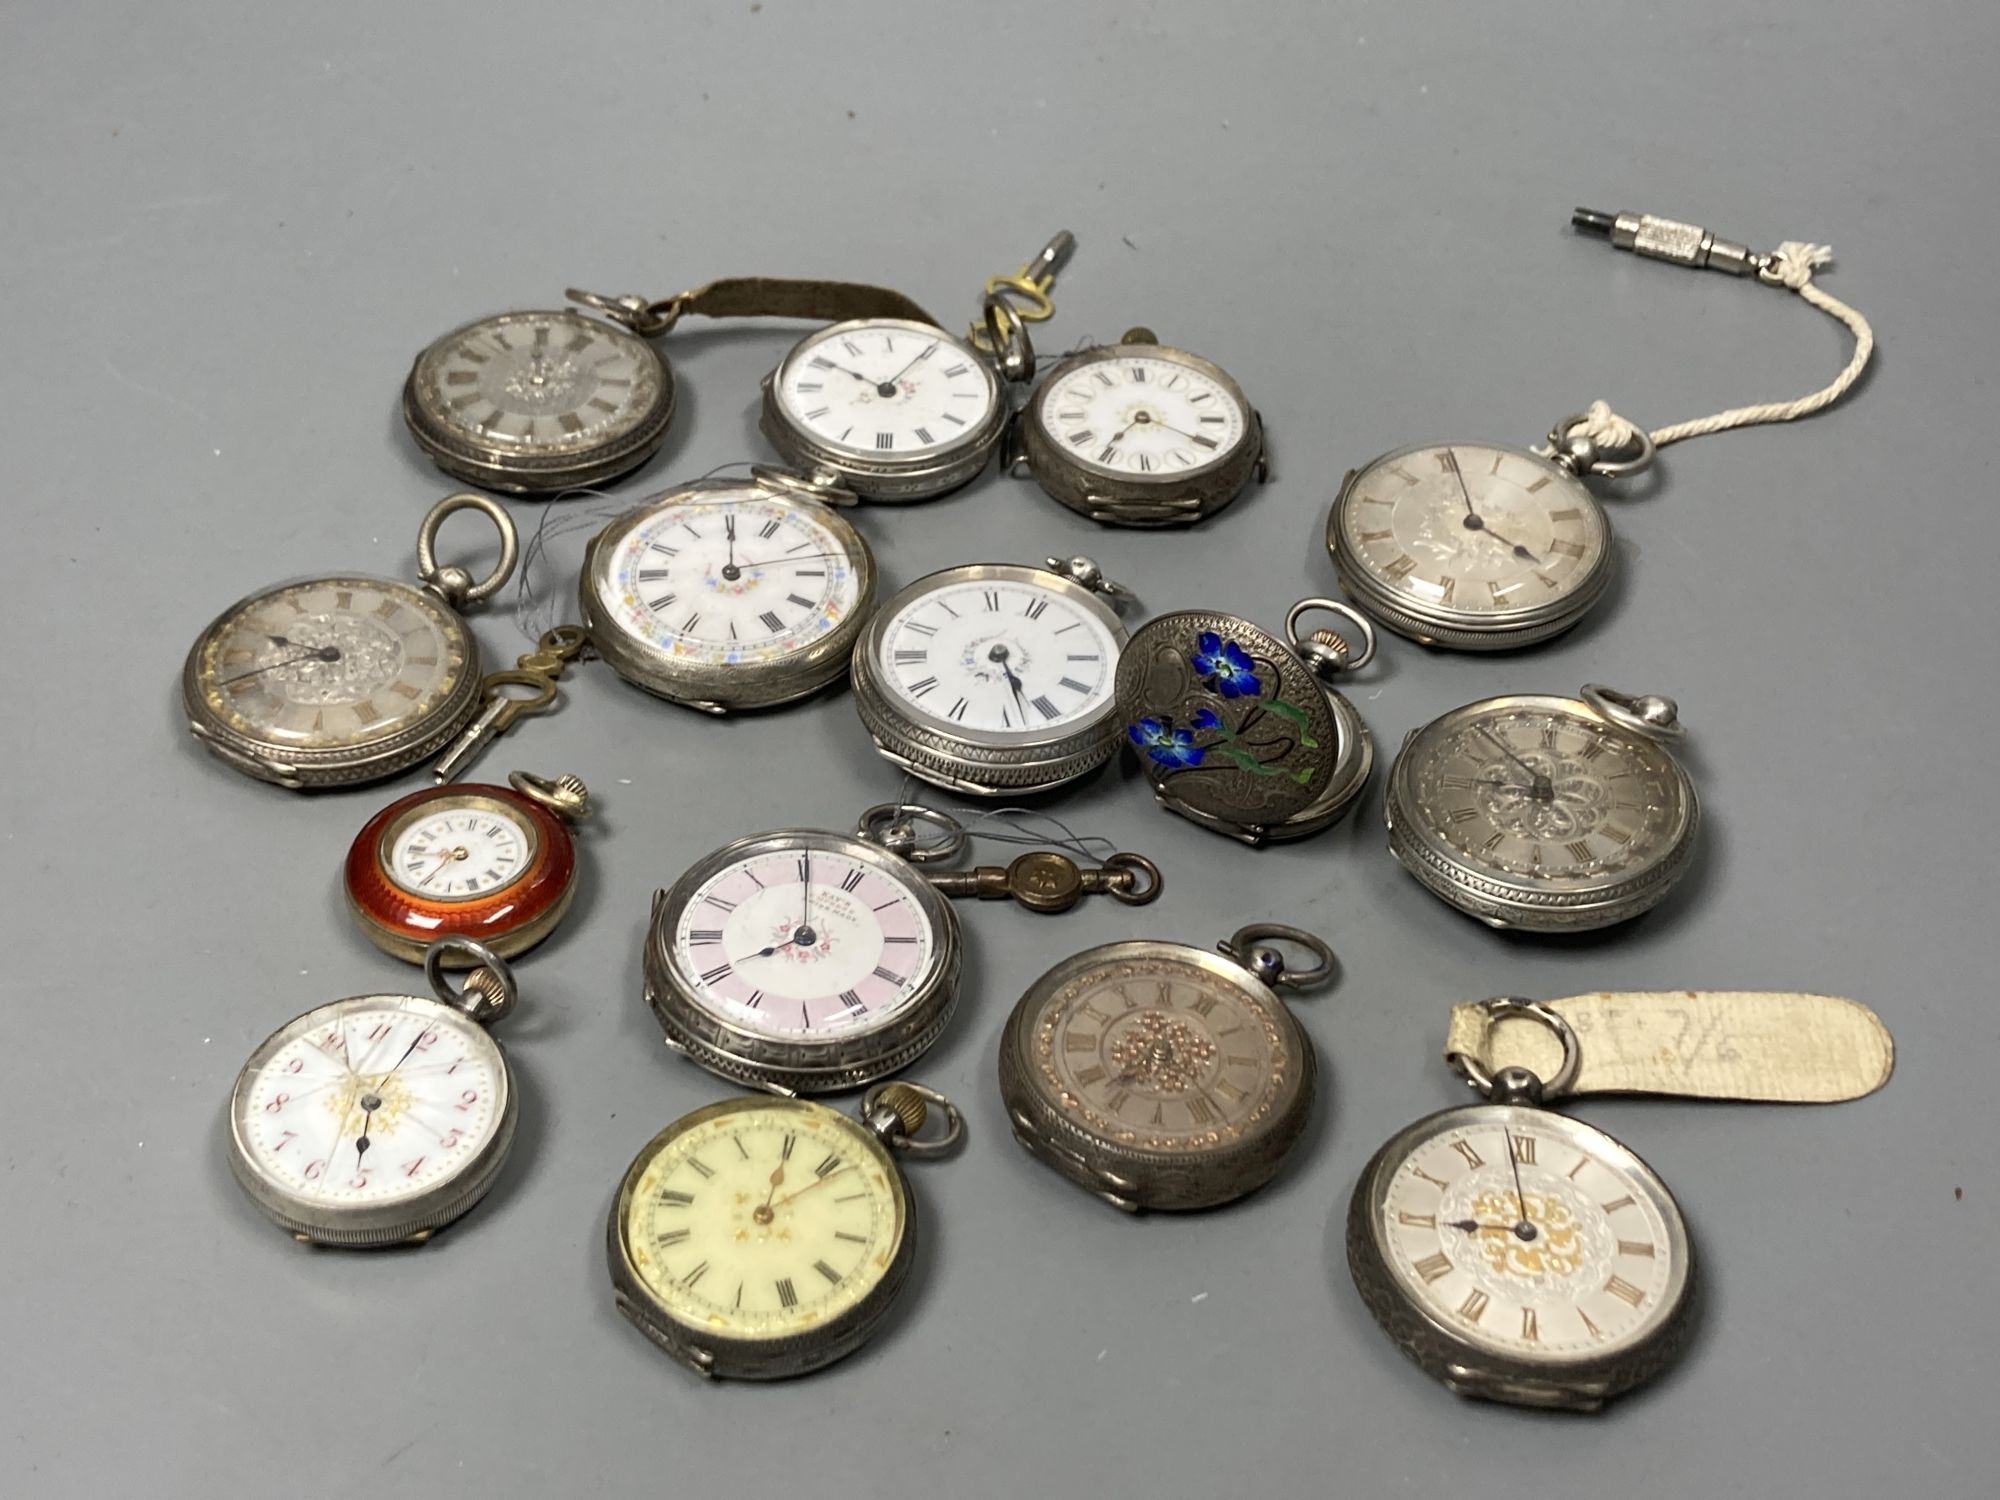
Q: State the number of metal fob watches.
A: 15